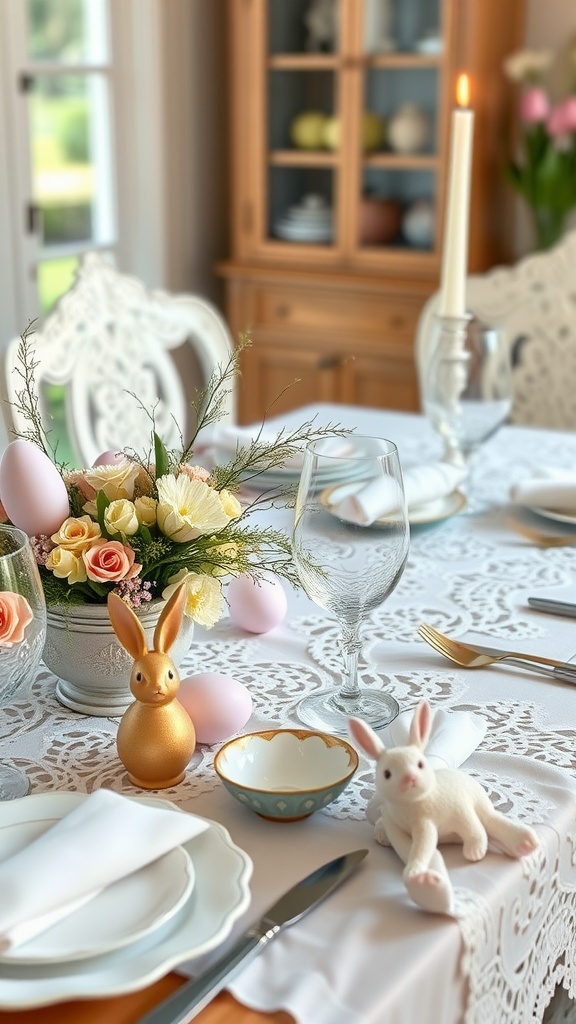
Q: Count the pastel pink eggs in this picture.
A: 4